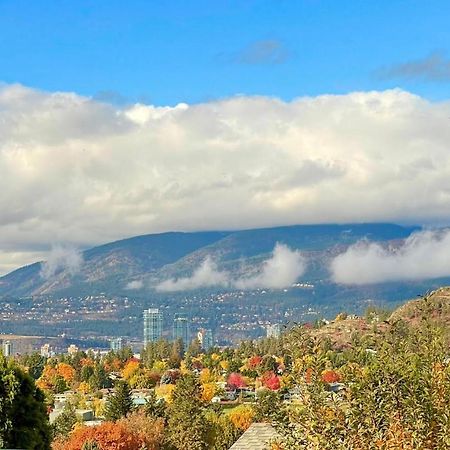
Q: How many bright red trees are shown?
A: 4